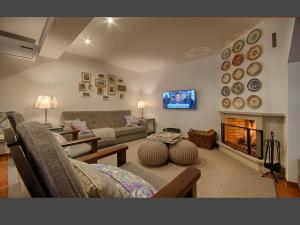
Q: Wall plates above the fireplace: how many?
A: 15